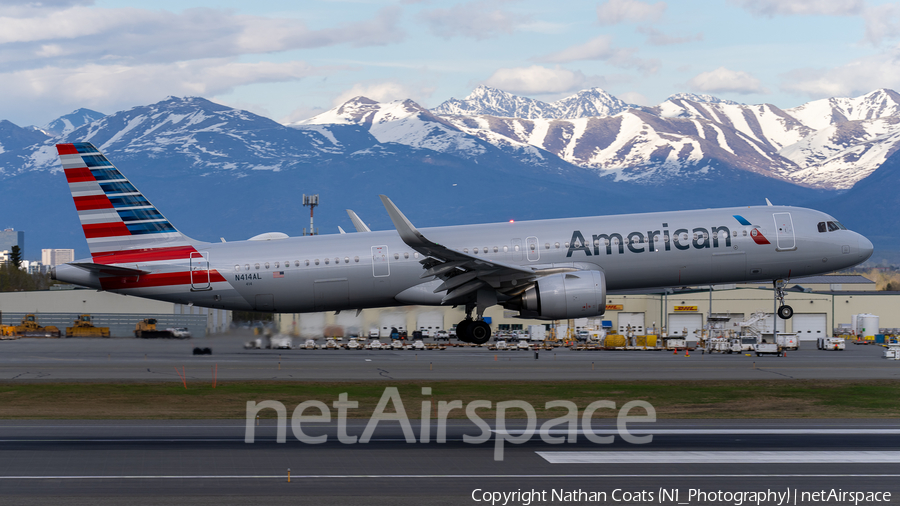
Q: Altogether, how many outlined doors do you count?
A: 4